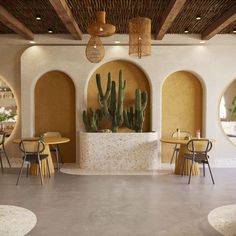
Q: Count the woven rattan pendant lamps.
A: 3